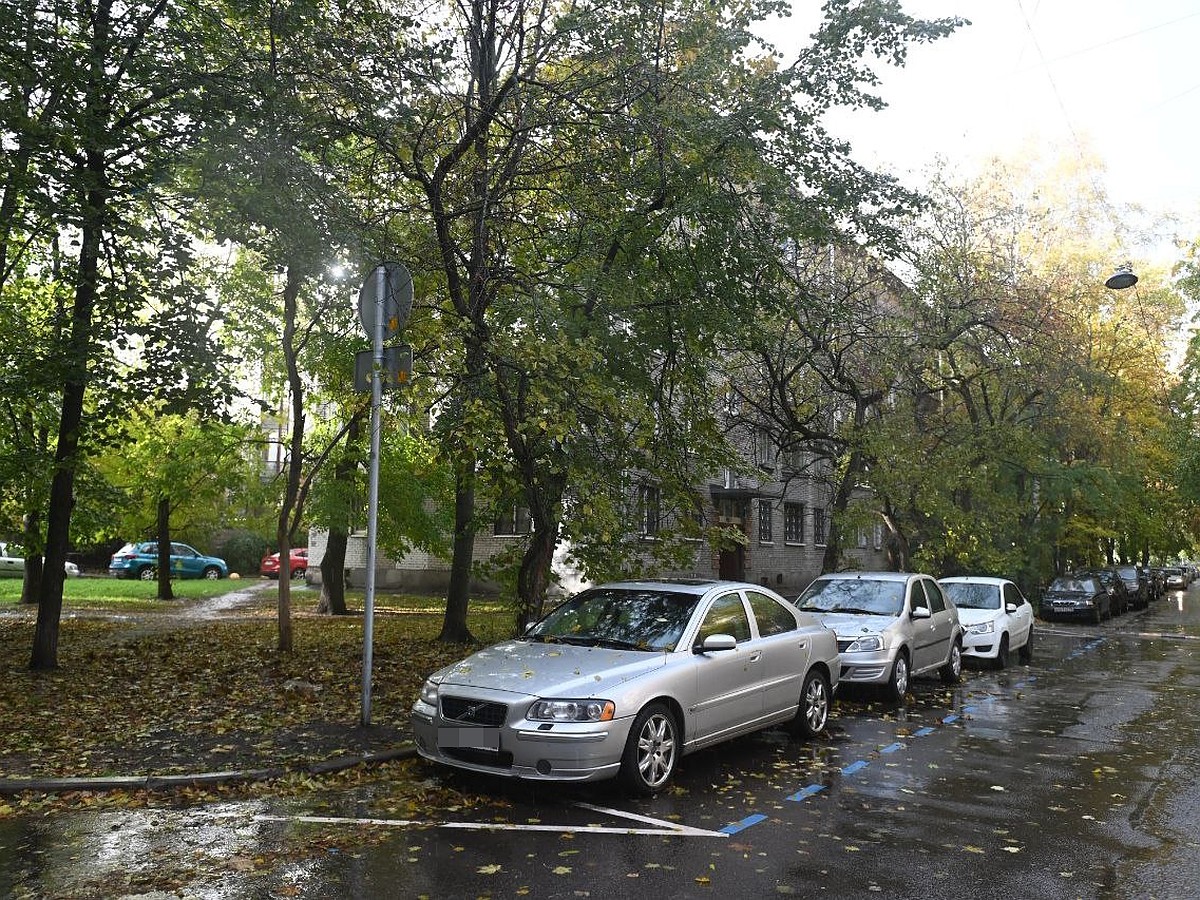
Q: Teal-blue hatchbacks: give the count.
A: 1